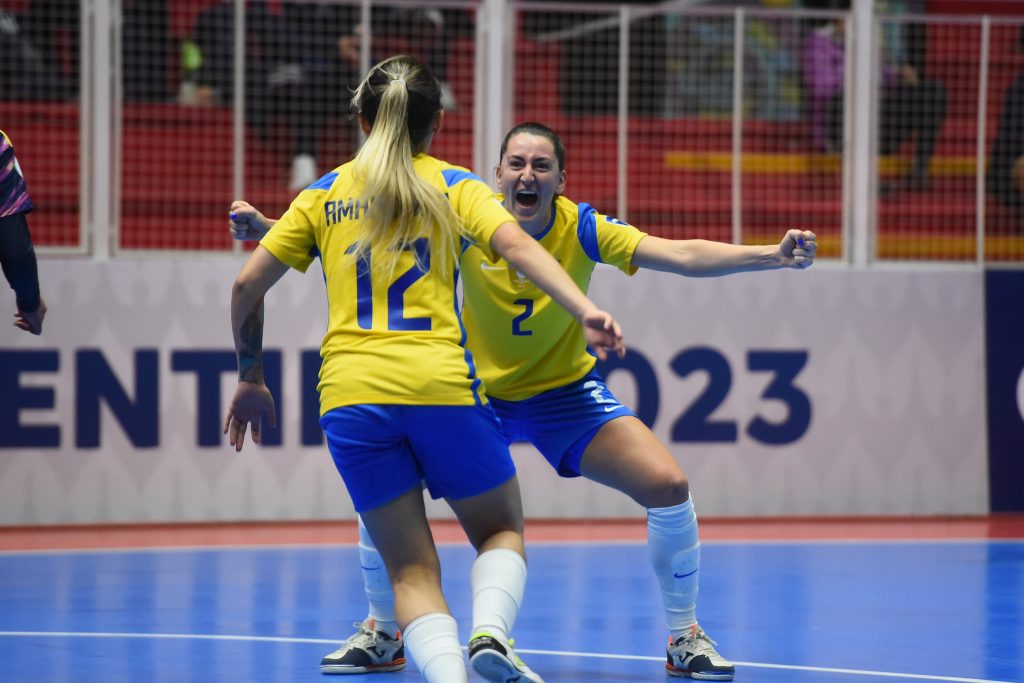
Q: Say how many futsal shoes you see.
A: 3